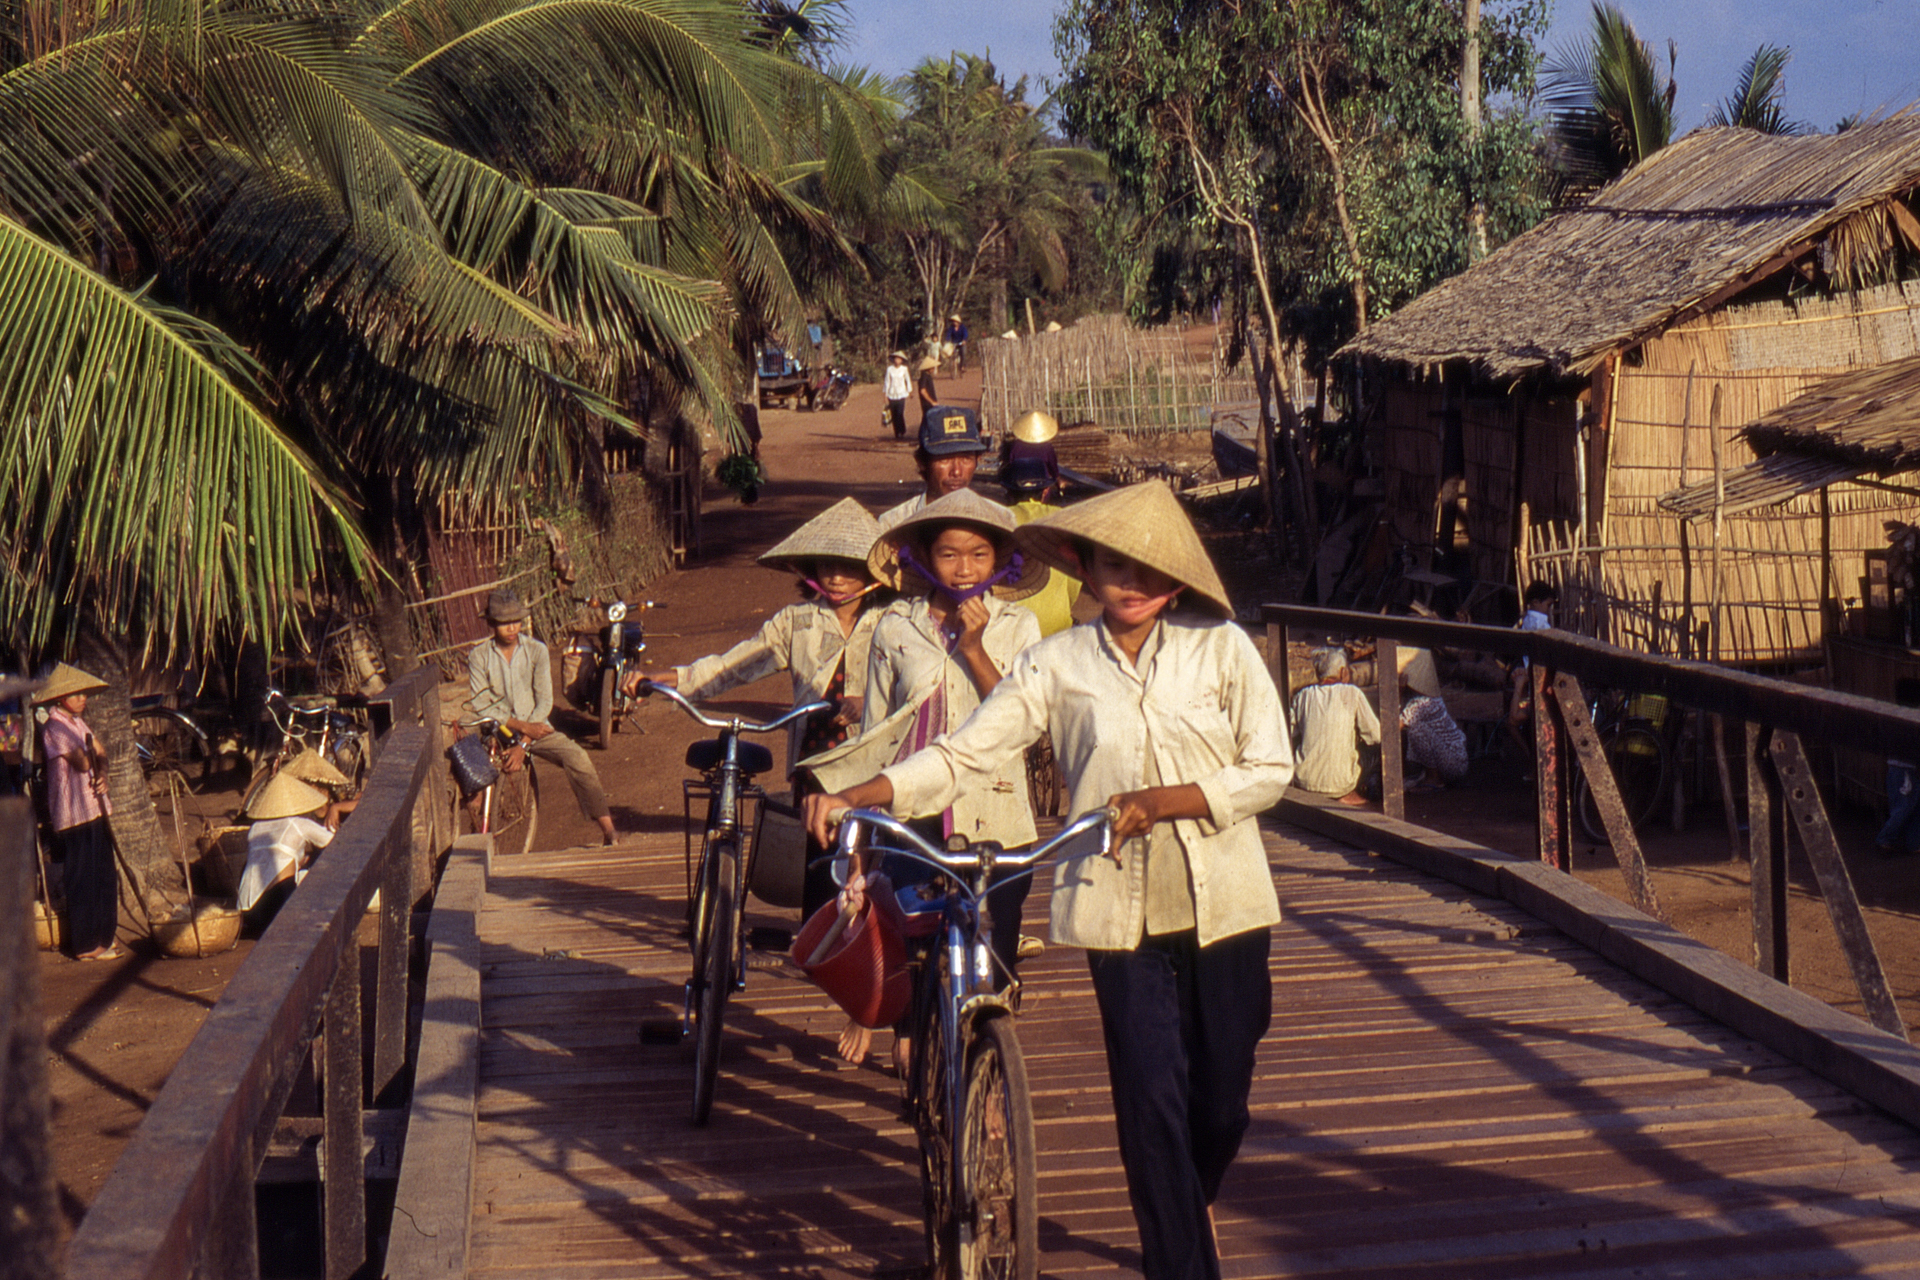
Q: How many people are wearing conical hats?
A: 13